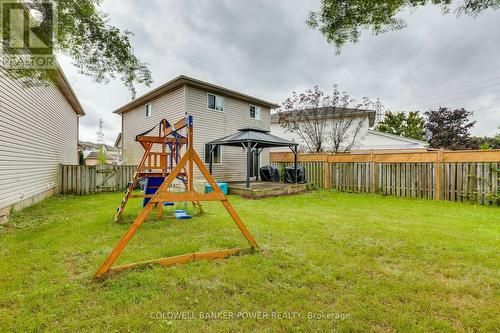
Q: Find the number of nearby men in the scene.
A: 0